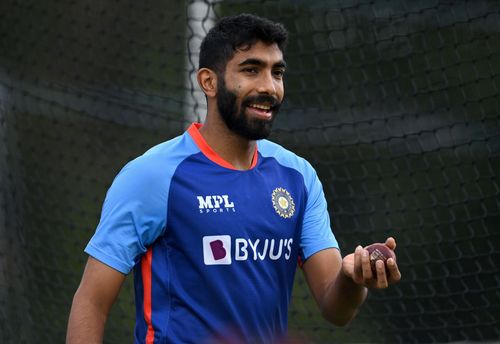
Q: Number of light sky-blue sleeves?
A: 2